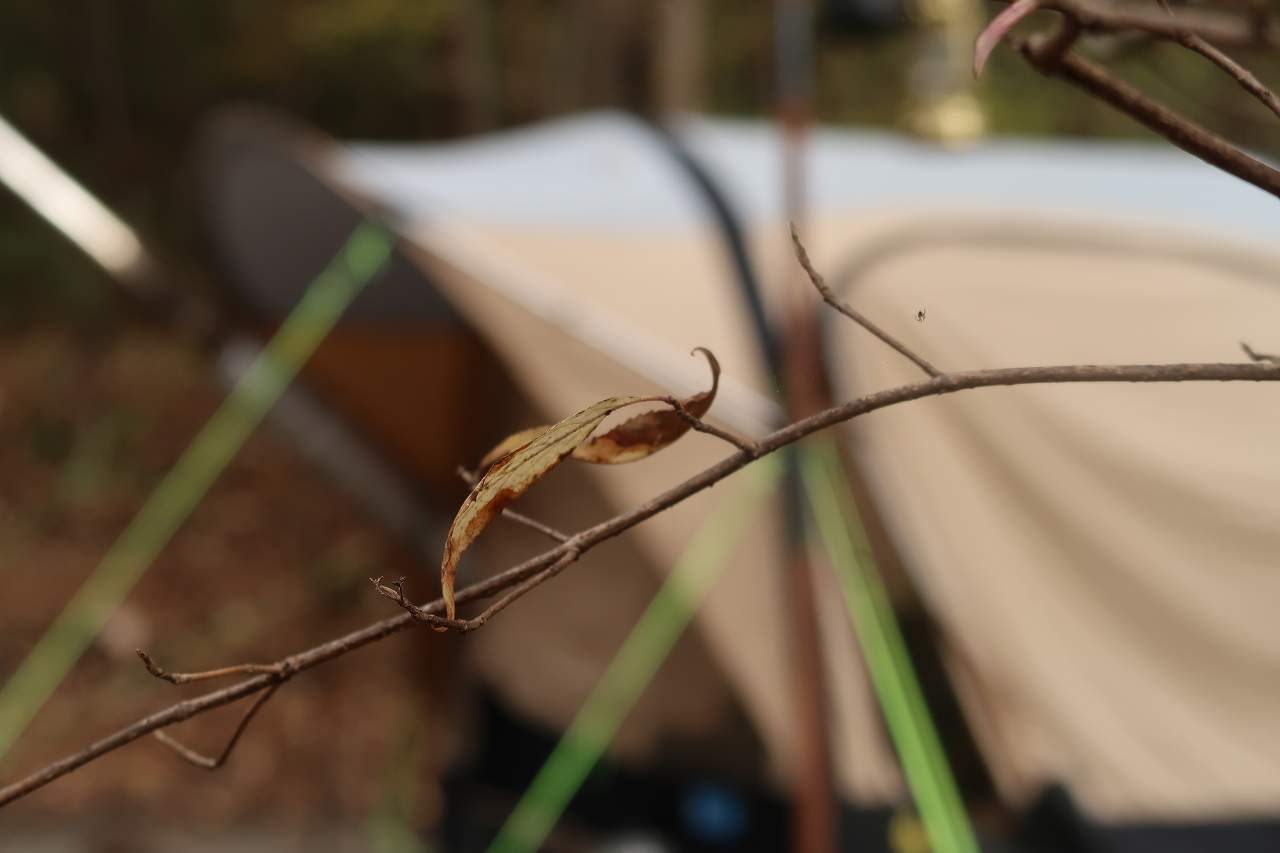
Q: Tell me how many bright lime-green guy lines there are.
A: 3